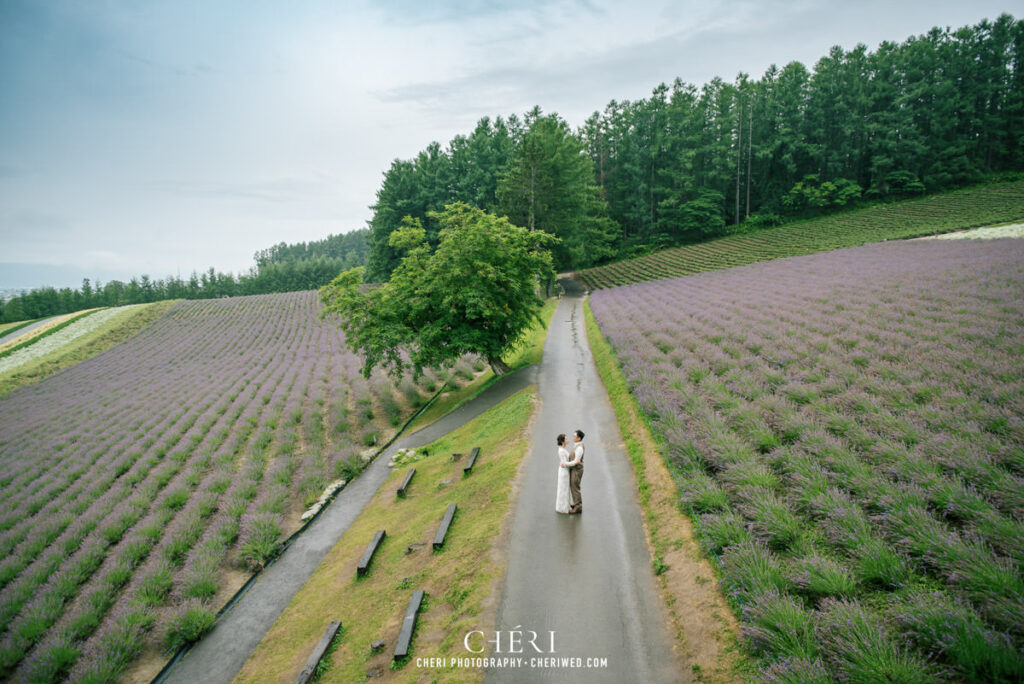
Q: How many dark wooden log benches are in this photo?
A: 6